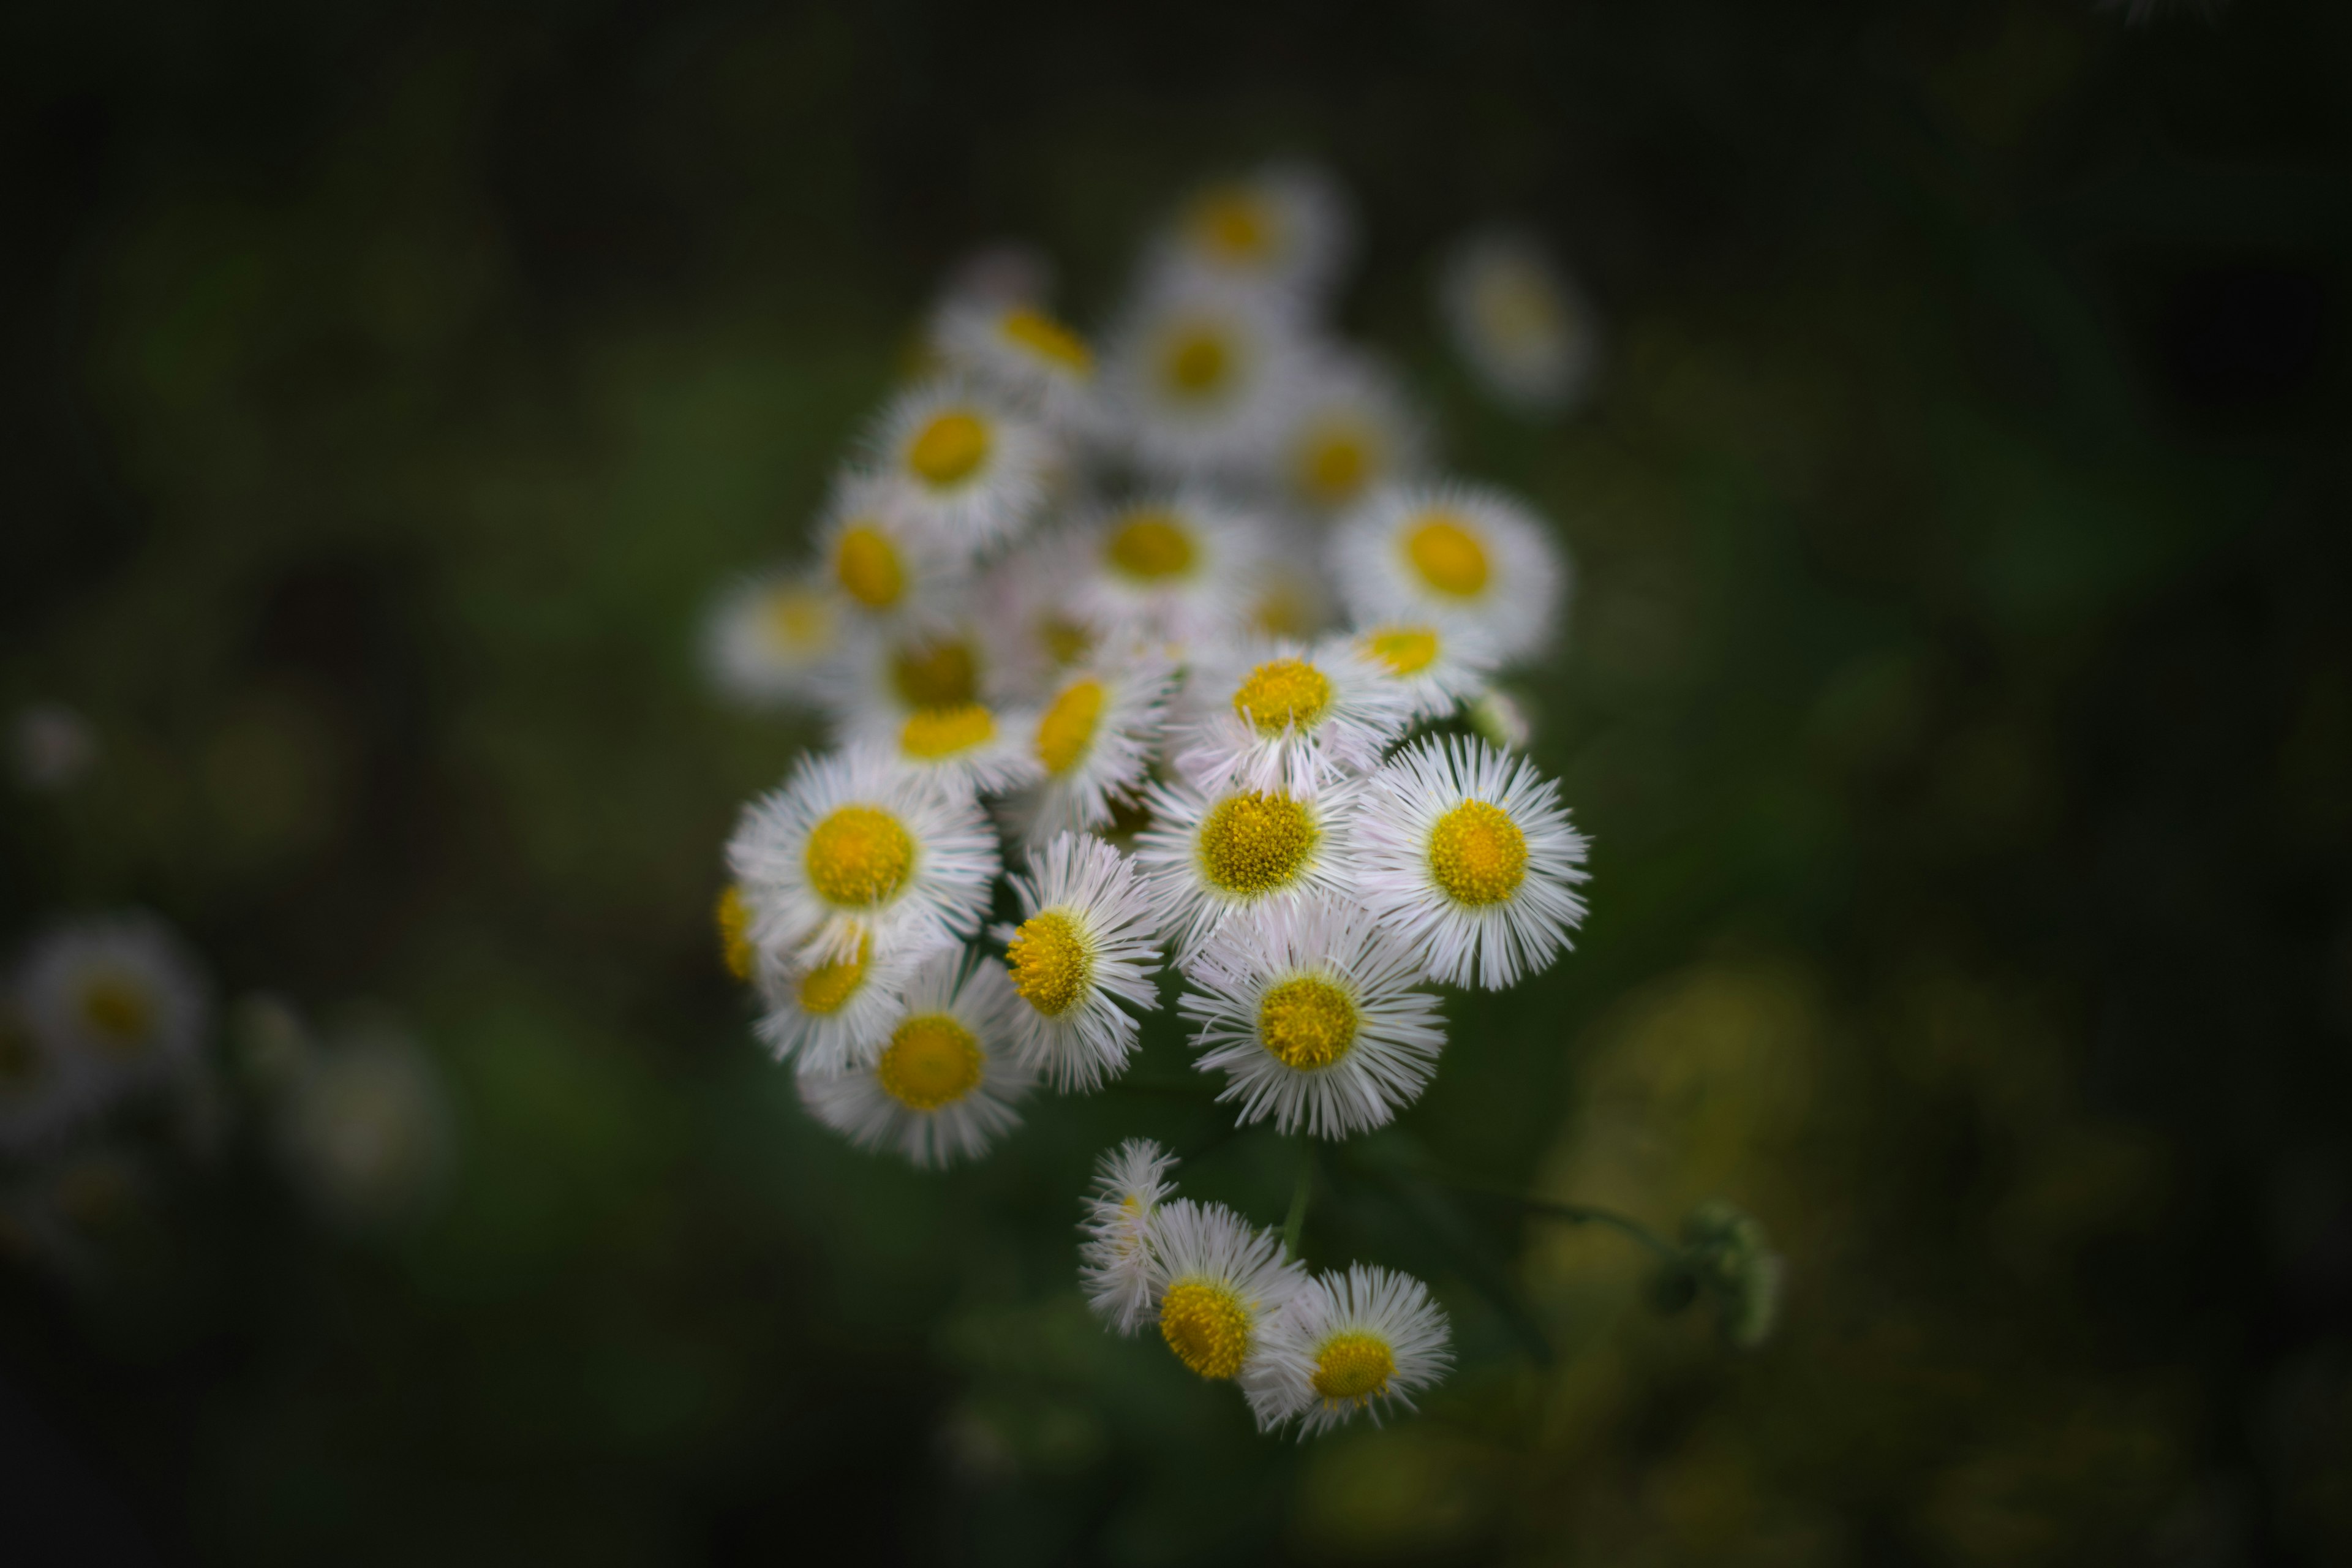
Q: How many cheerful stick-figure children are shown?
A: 0